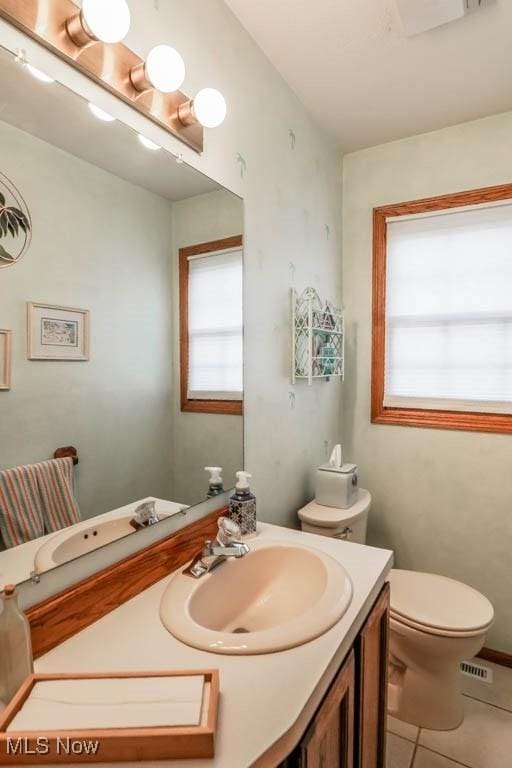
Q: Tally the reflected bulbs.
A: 3